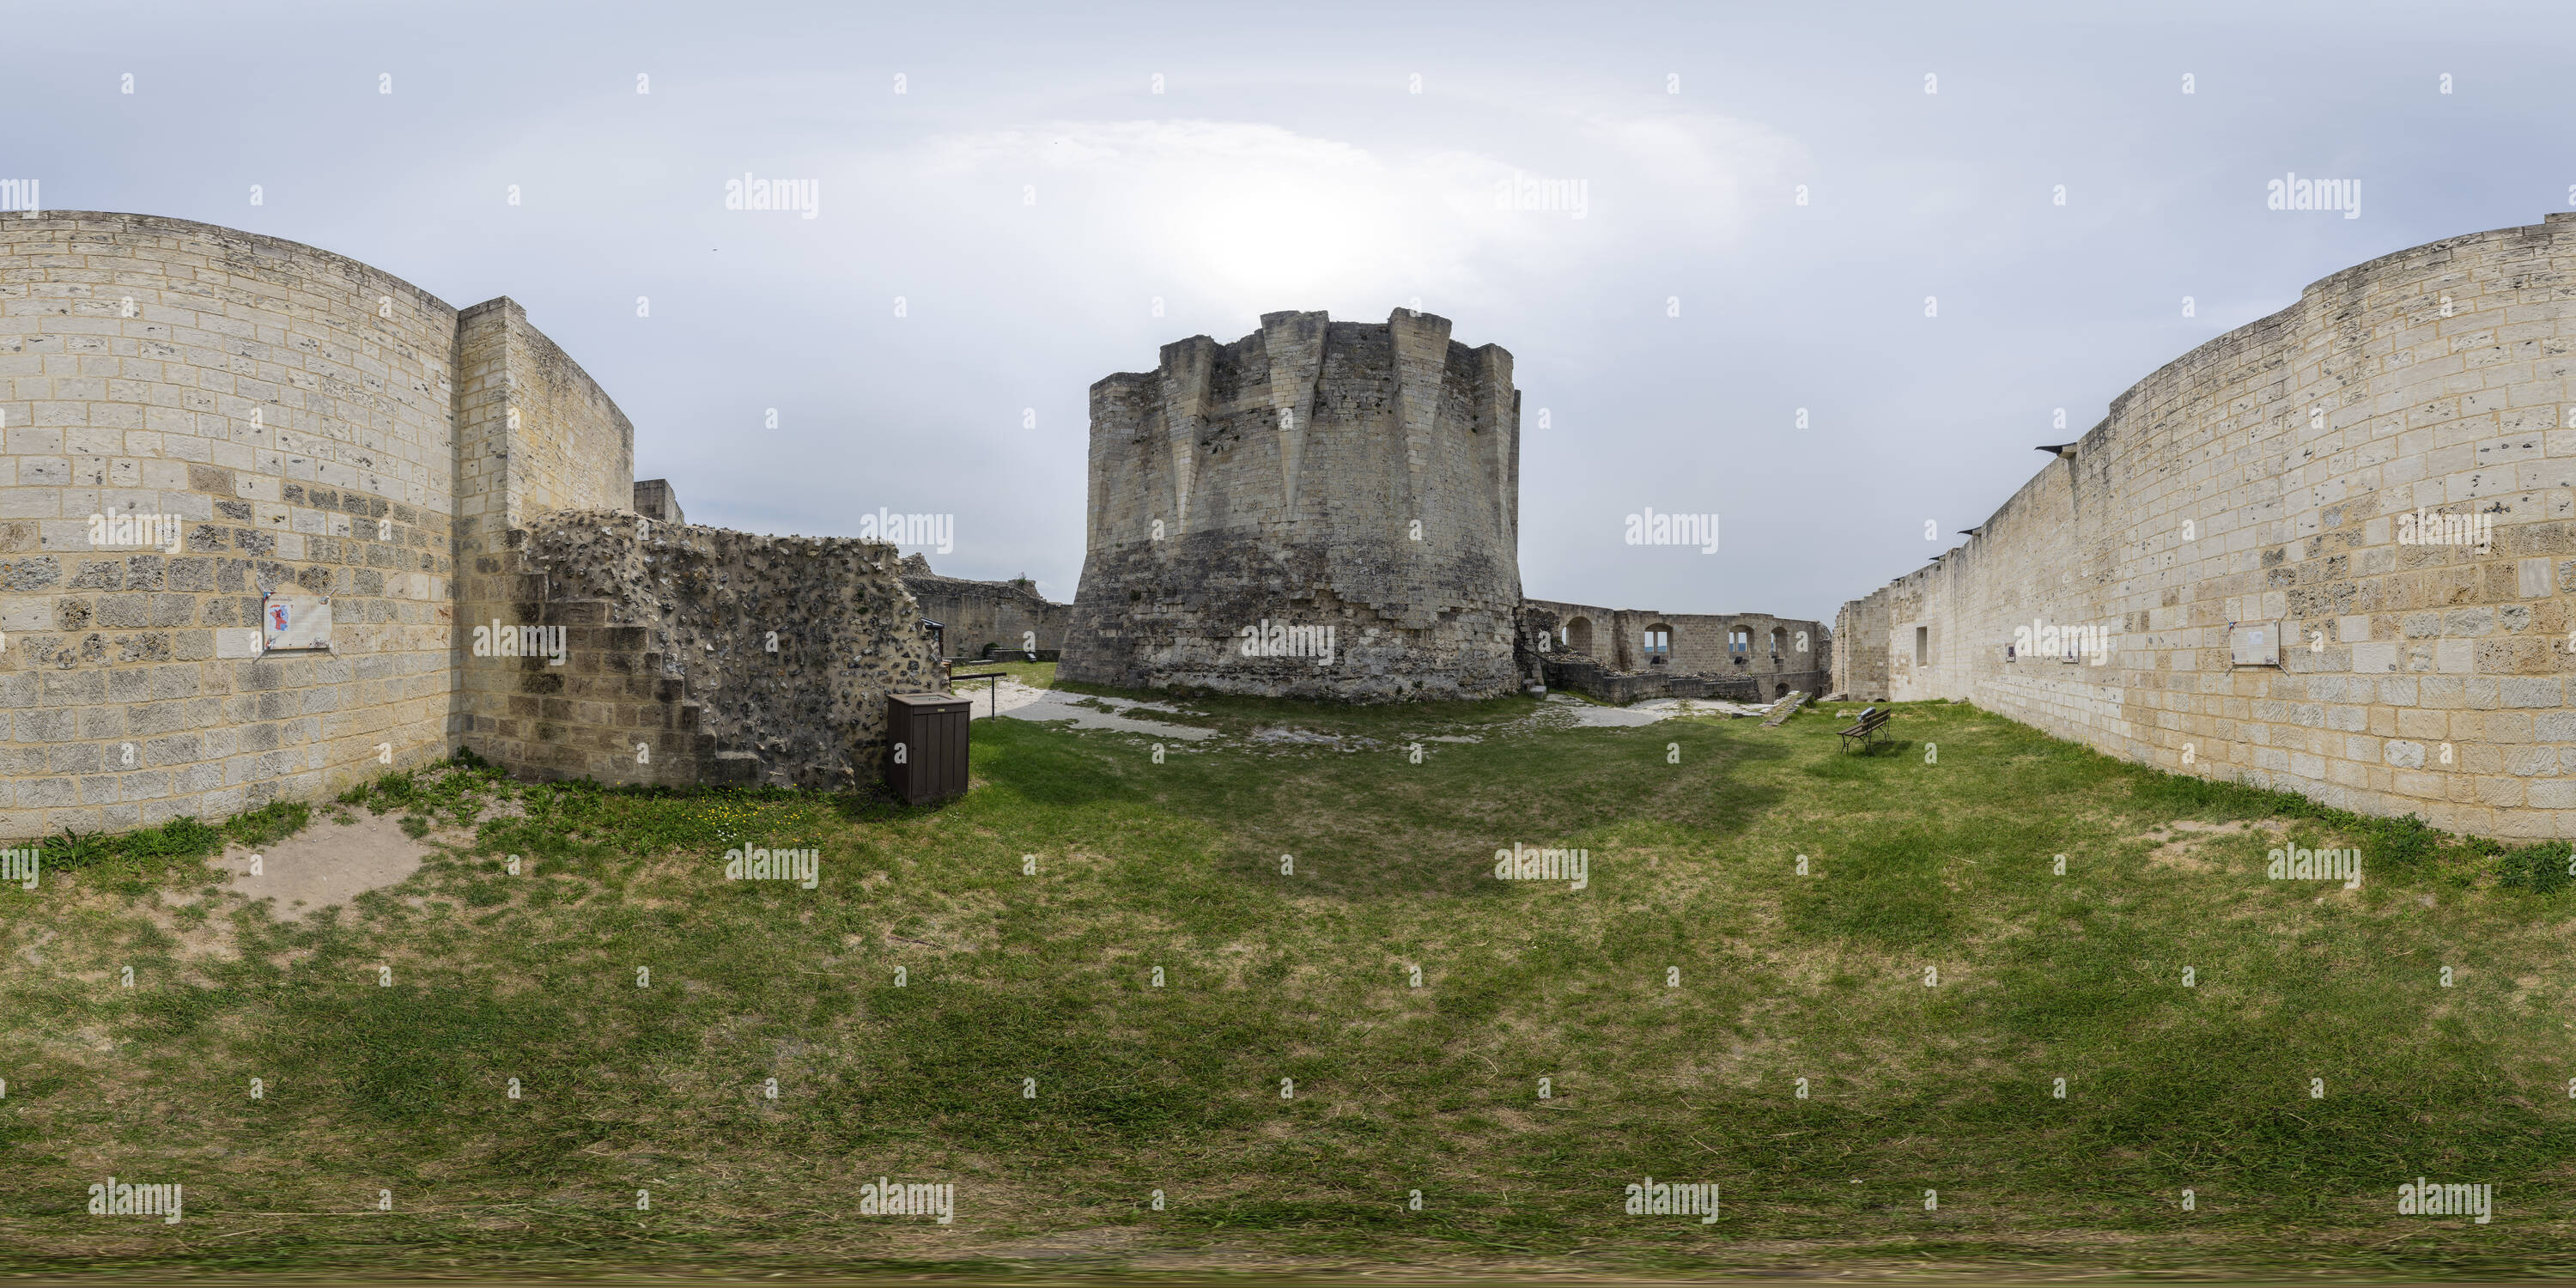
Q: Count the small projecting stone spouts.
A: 4